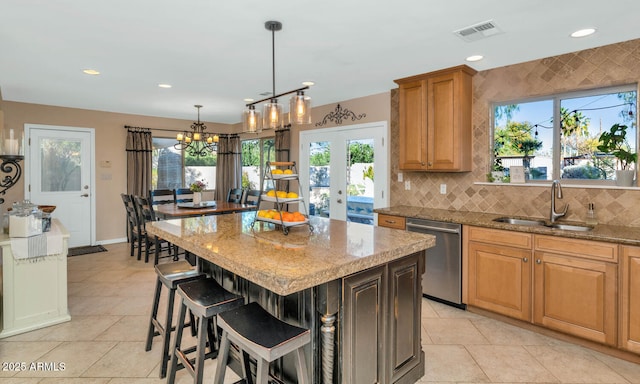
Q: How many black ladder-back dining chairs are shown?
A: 6